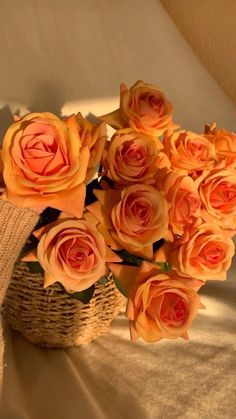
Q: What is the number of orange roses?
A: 12